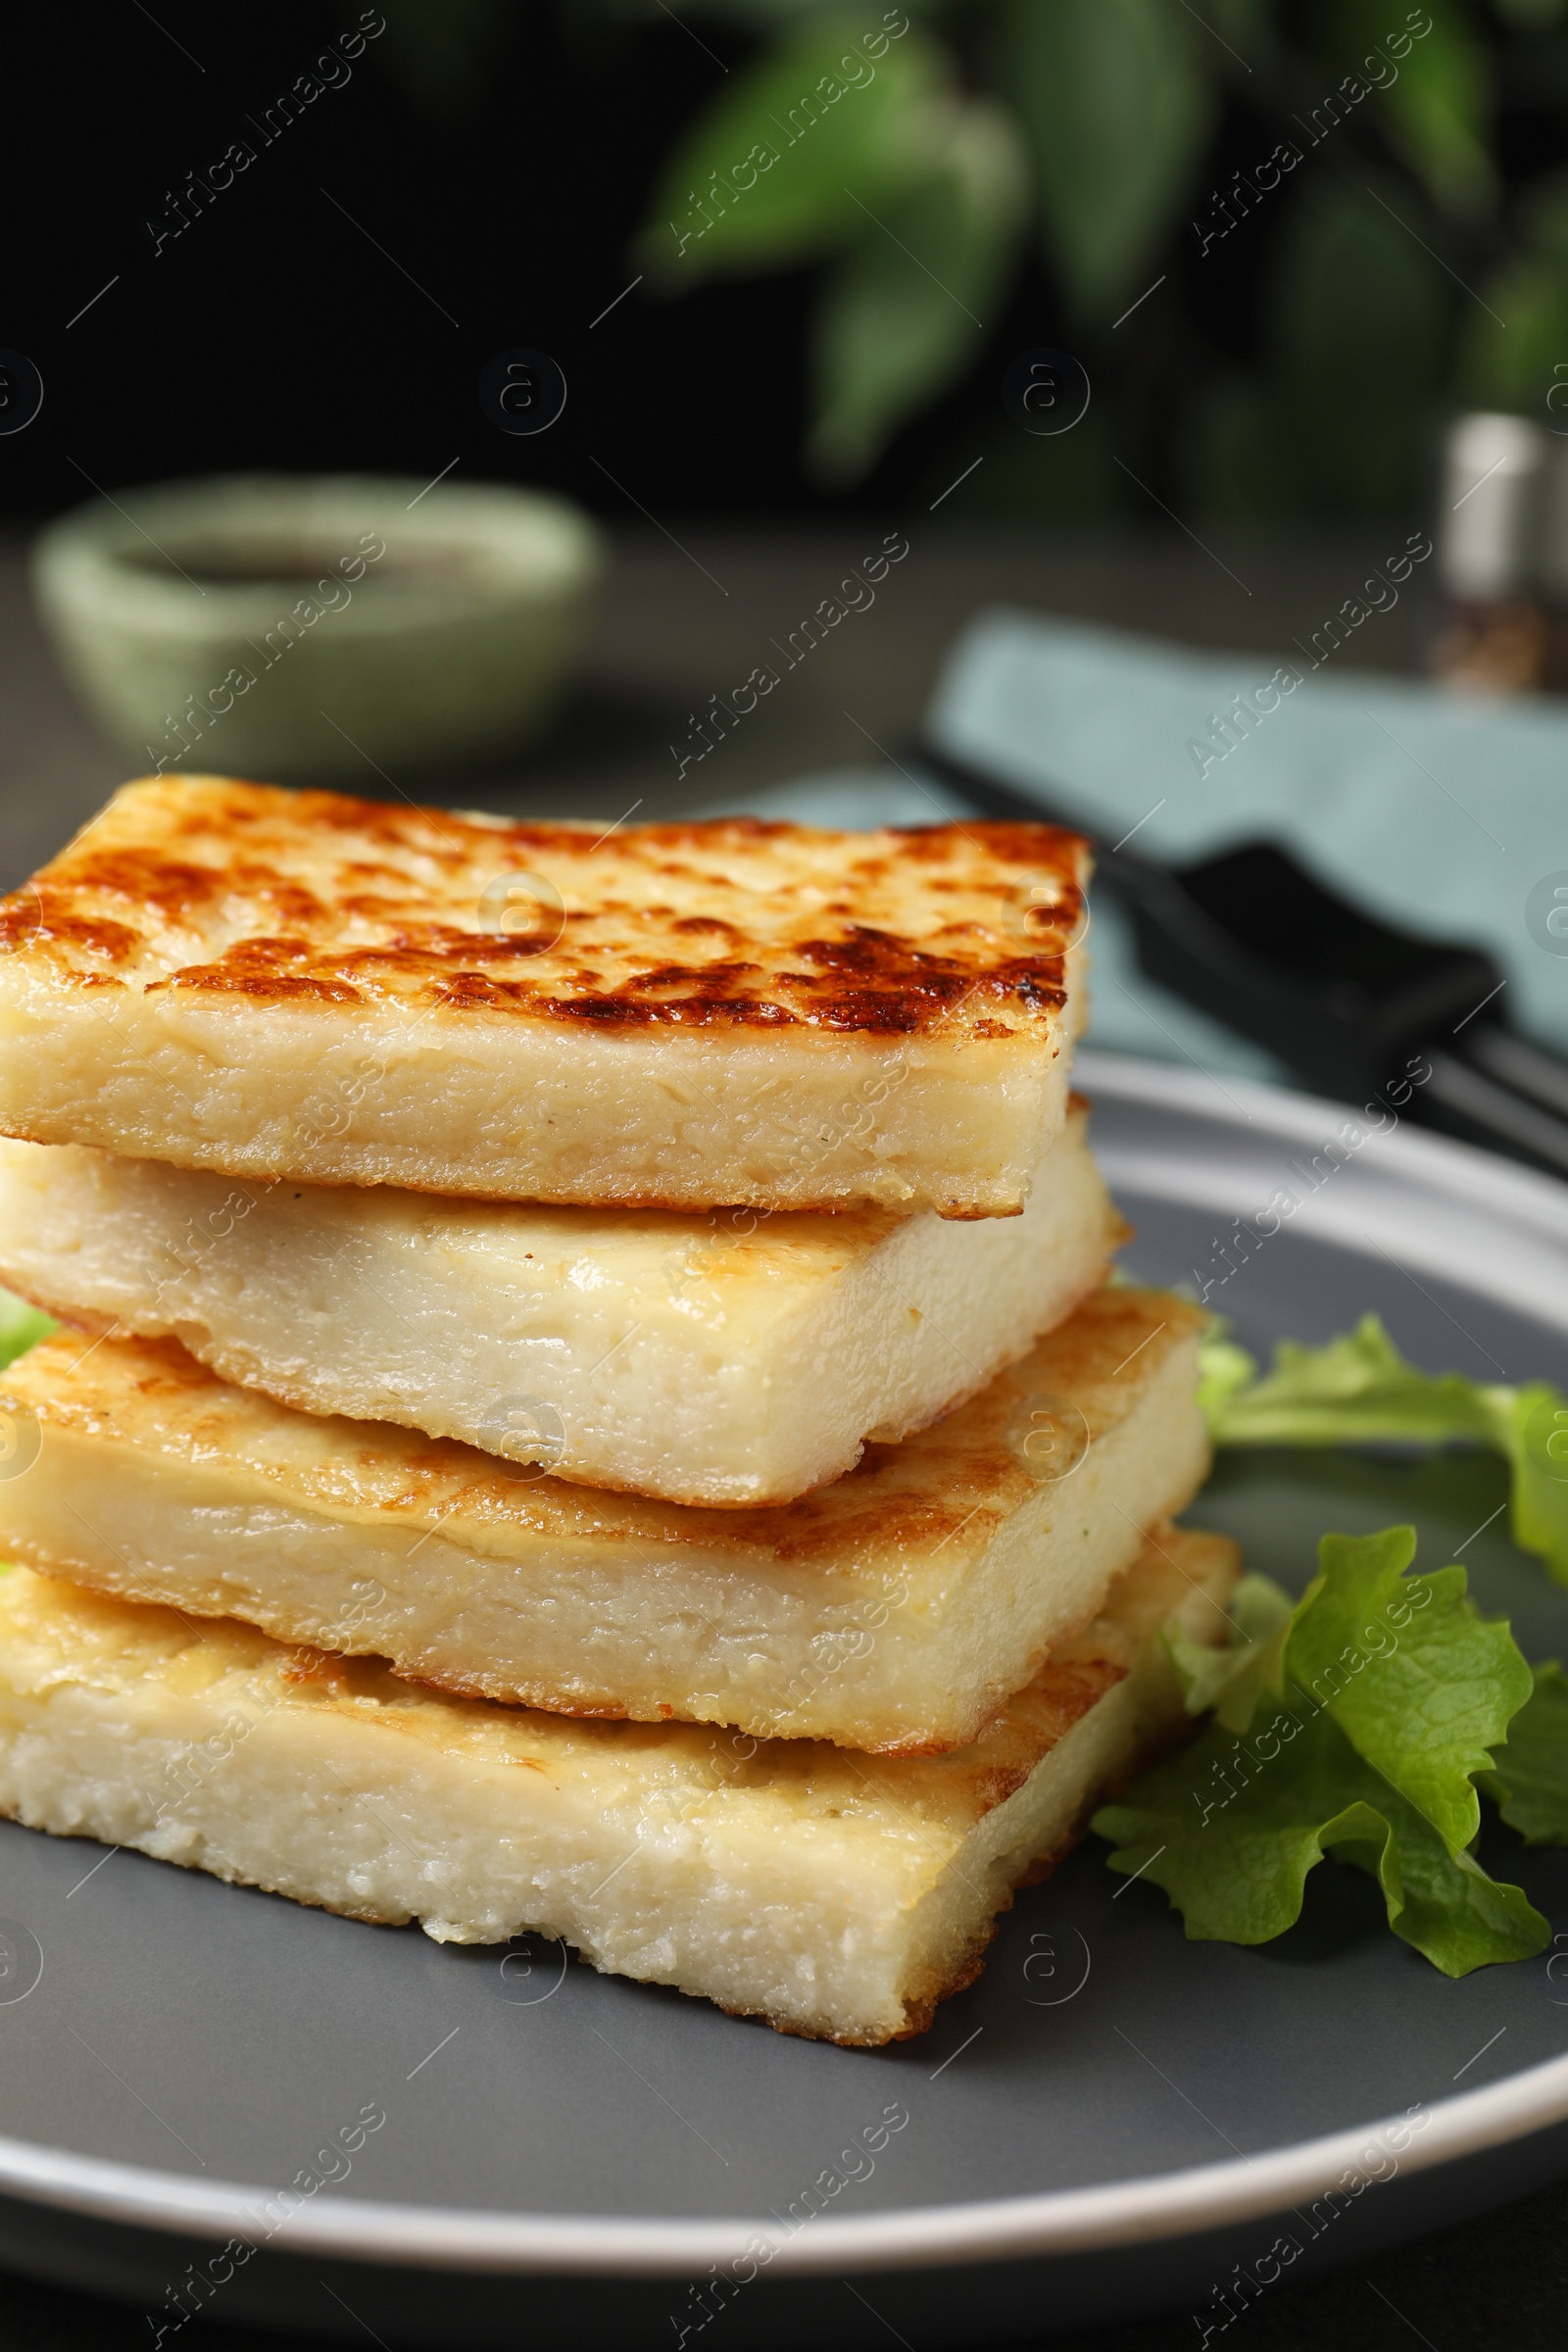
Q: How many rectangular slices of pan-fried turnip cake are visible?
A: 4